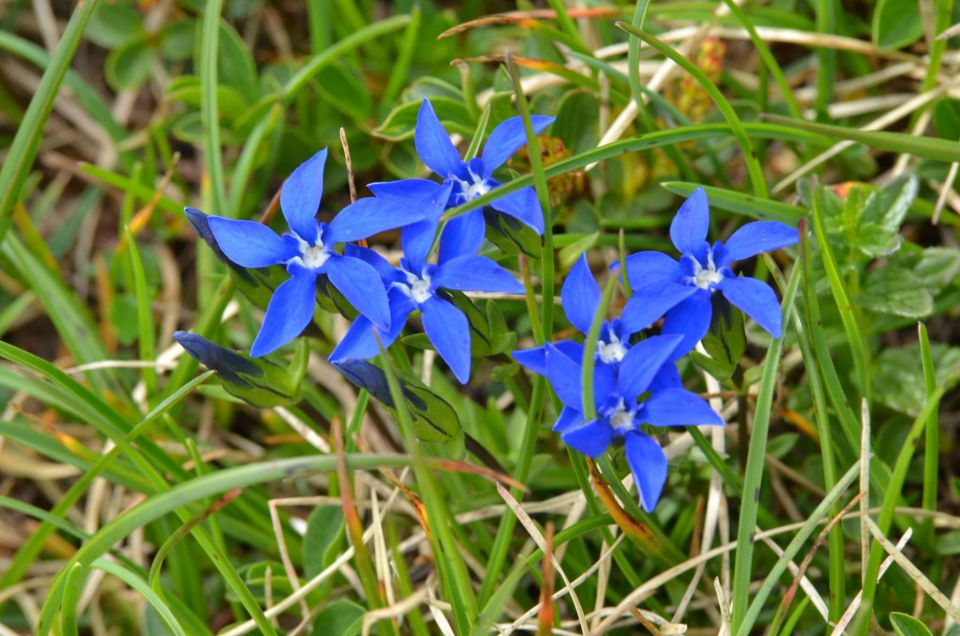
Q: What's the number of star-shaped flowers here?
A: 6